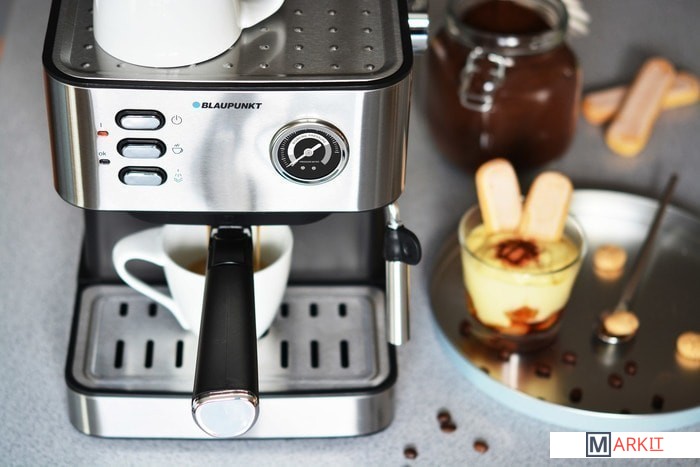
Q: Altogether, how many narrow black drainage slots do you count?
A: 11